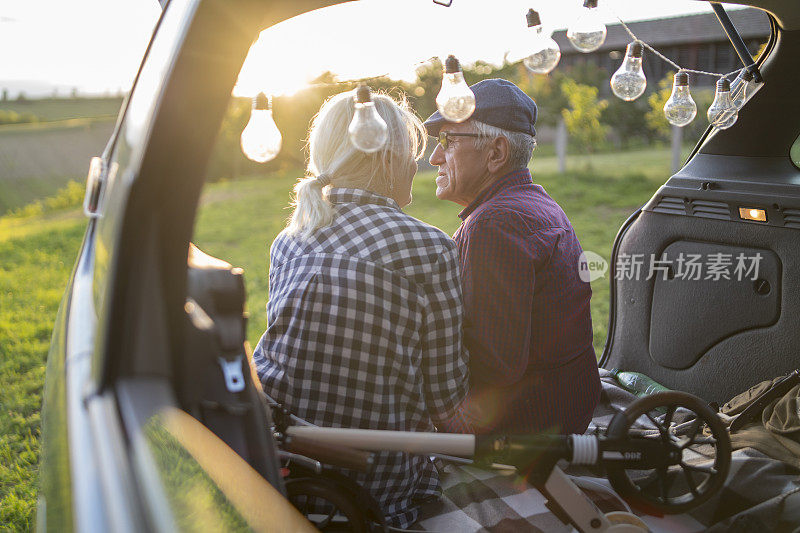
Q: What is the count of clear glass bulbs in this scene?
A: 9